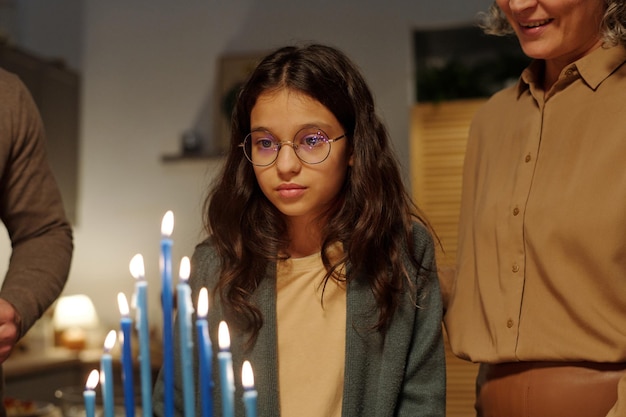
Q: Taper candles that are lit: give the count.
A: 9